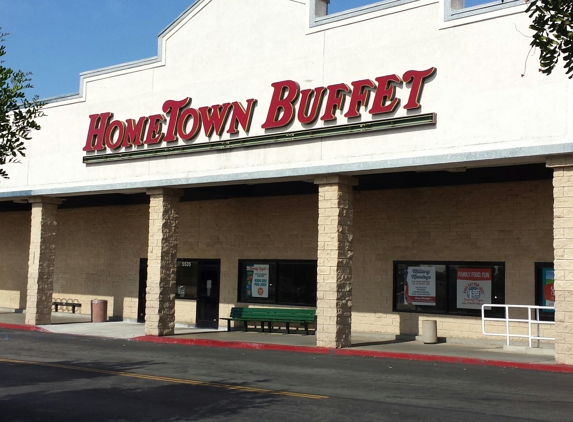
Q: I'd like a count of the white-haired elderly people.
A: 0